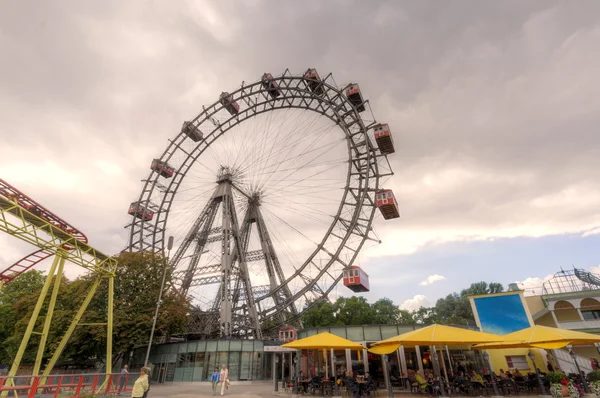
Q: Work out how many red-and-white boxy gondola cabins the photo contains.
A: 11